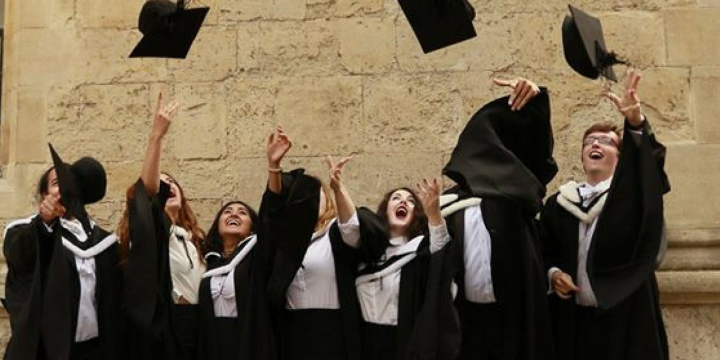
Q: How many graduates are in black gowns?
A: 7